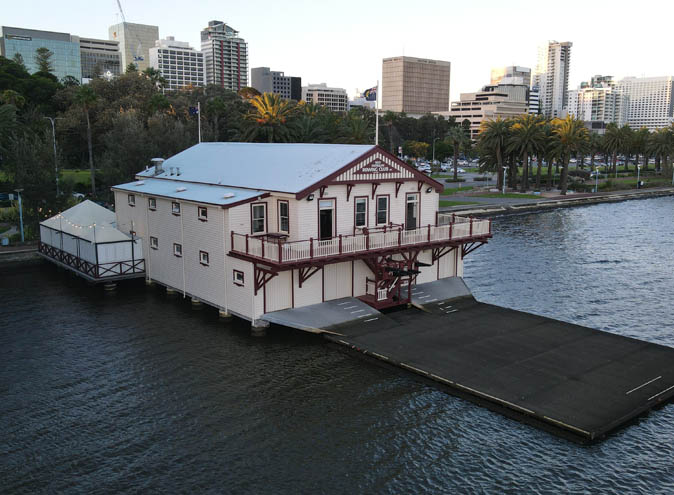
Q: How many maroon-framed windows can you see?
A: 12